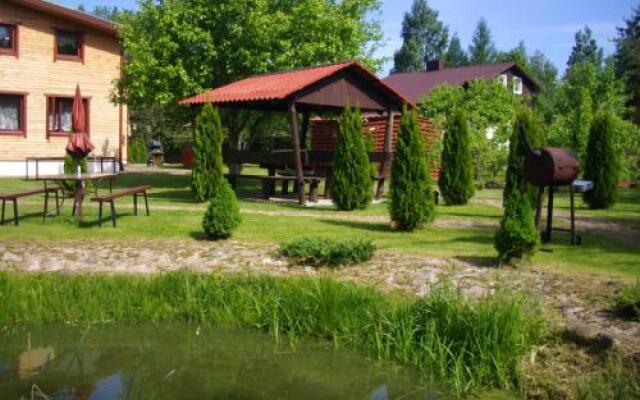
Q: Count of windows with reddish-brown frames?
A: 4